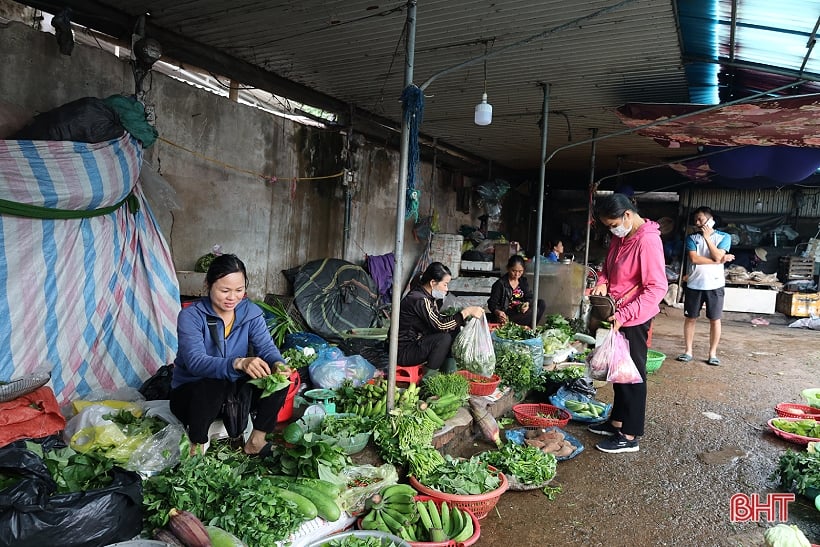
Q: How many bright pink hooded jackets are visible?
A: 1